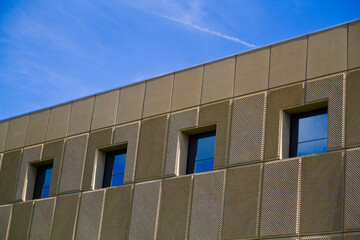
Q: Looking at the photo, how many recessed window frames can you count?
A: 4